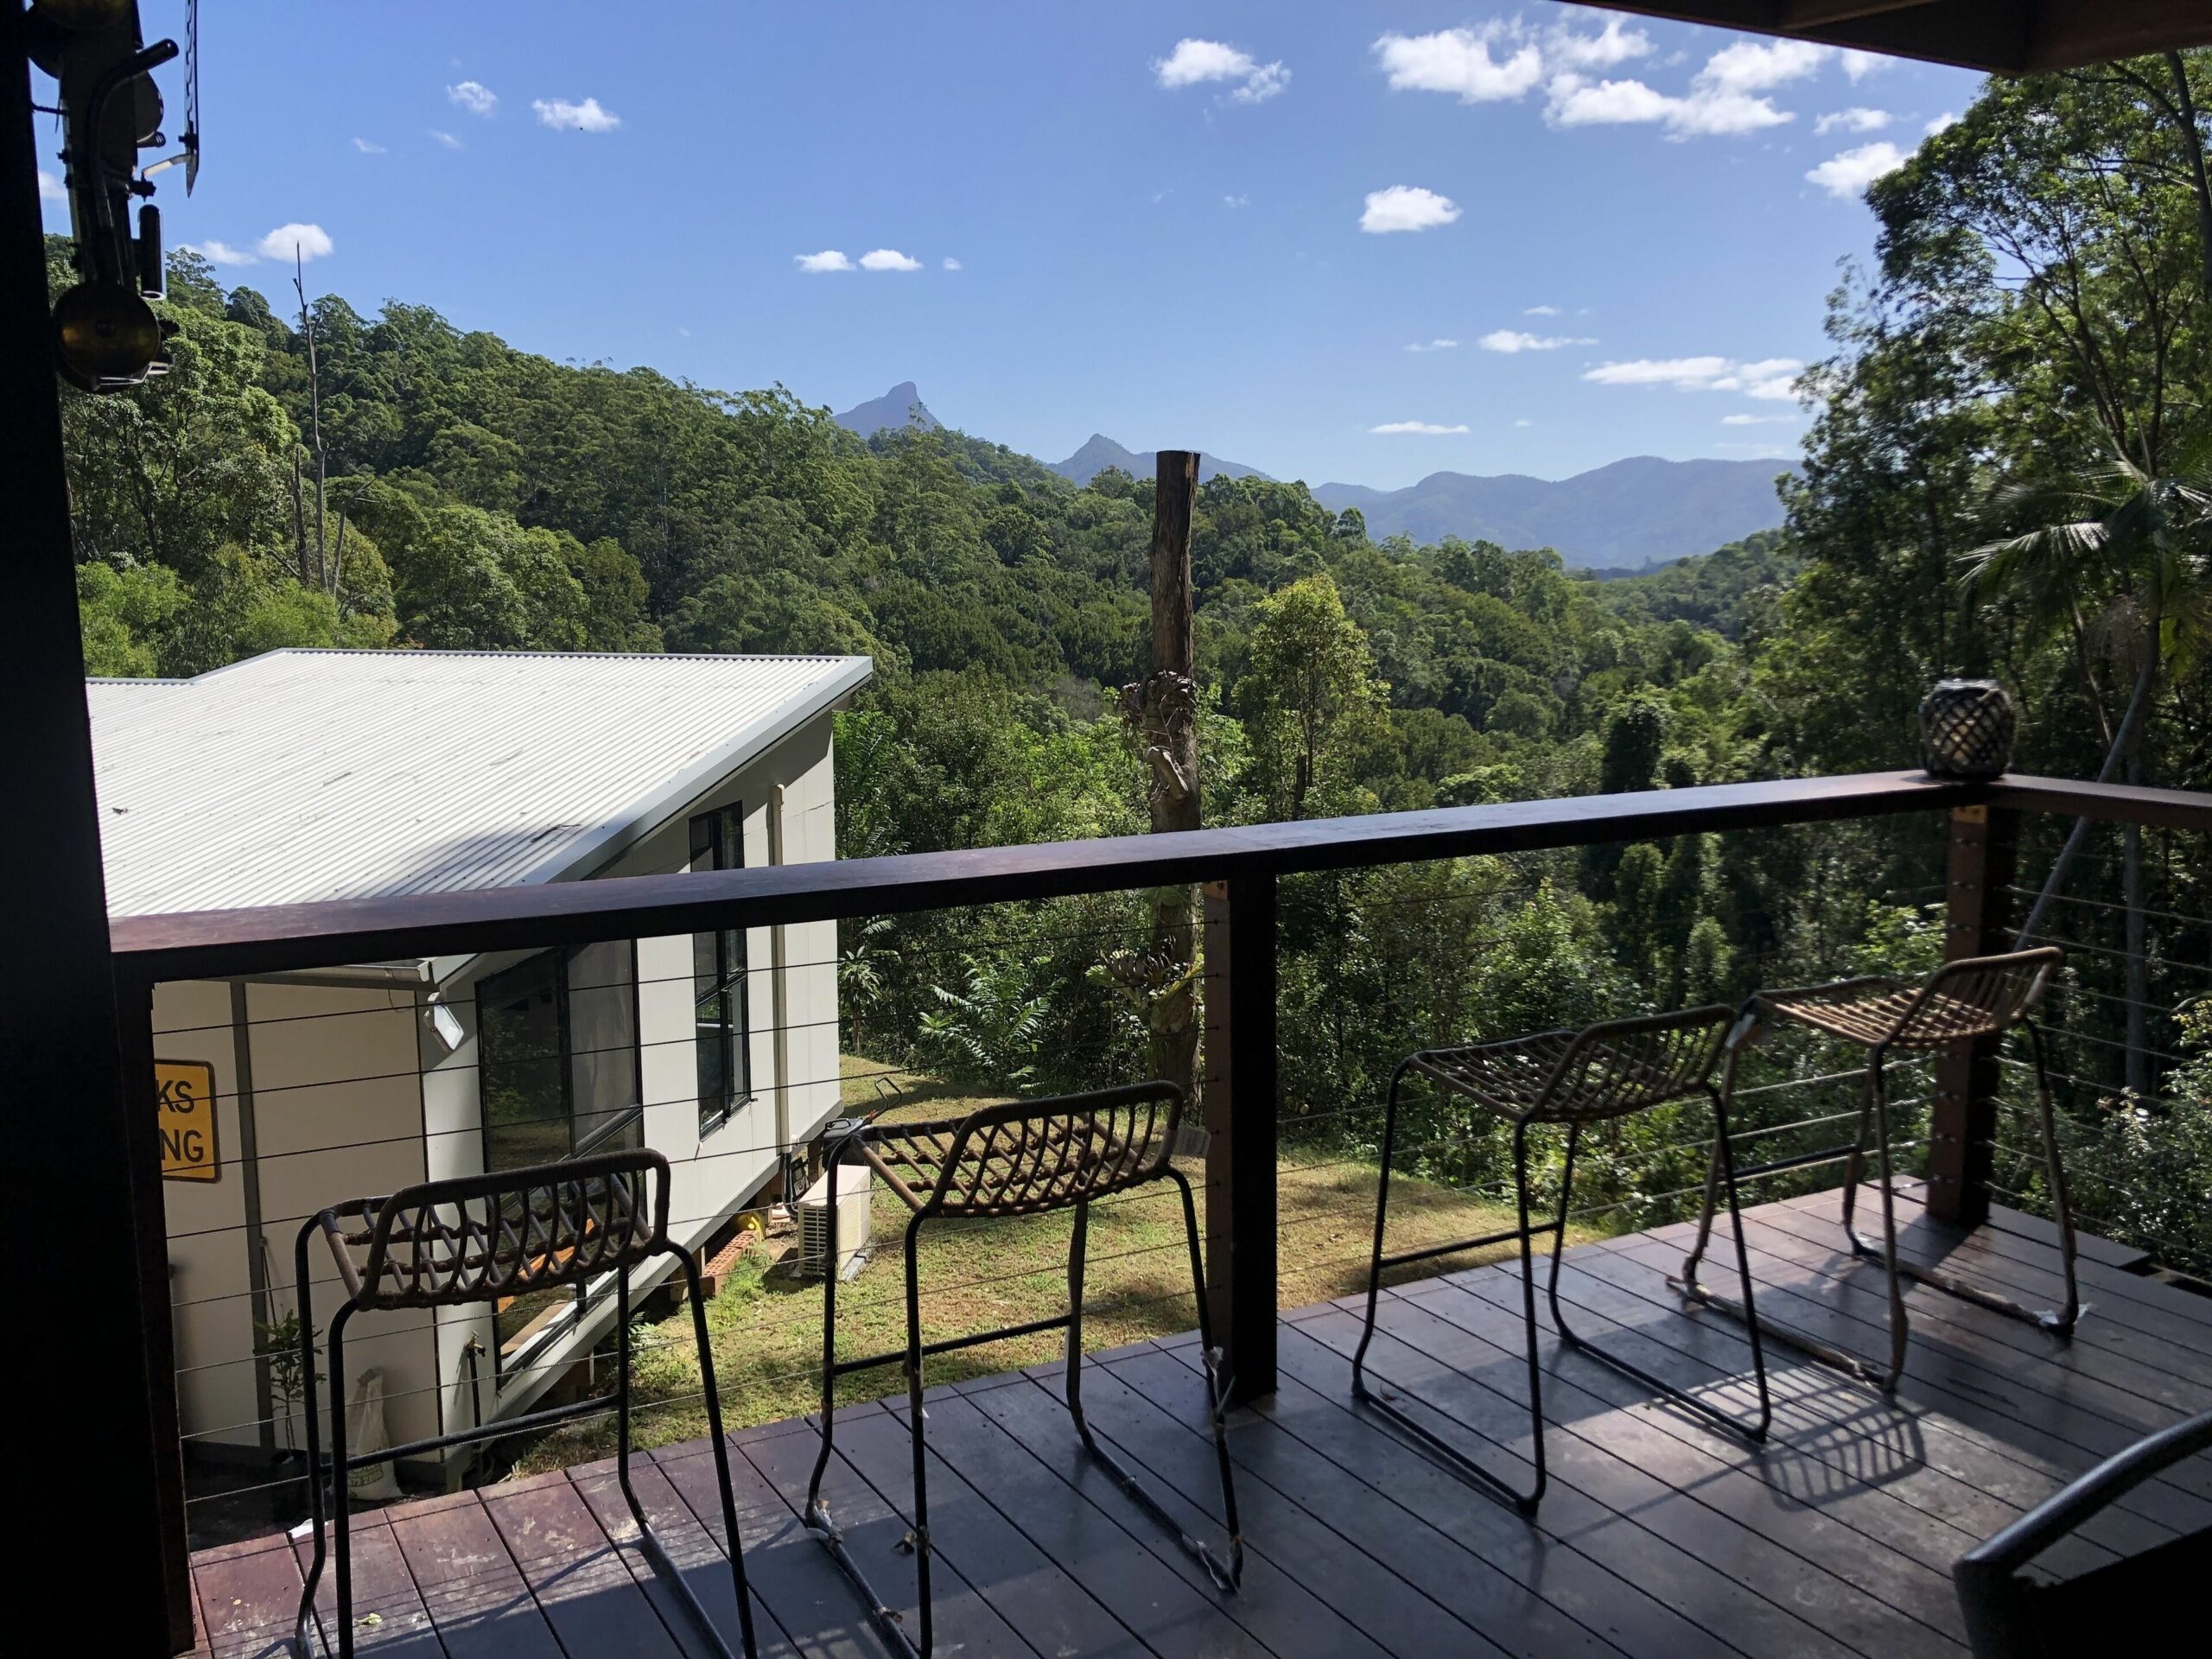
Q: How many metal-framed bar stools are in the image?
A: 4